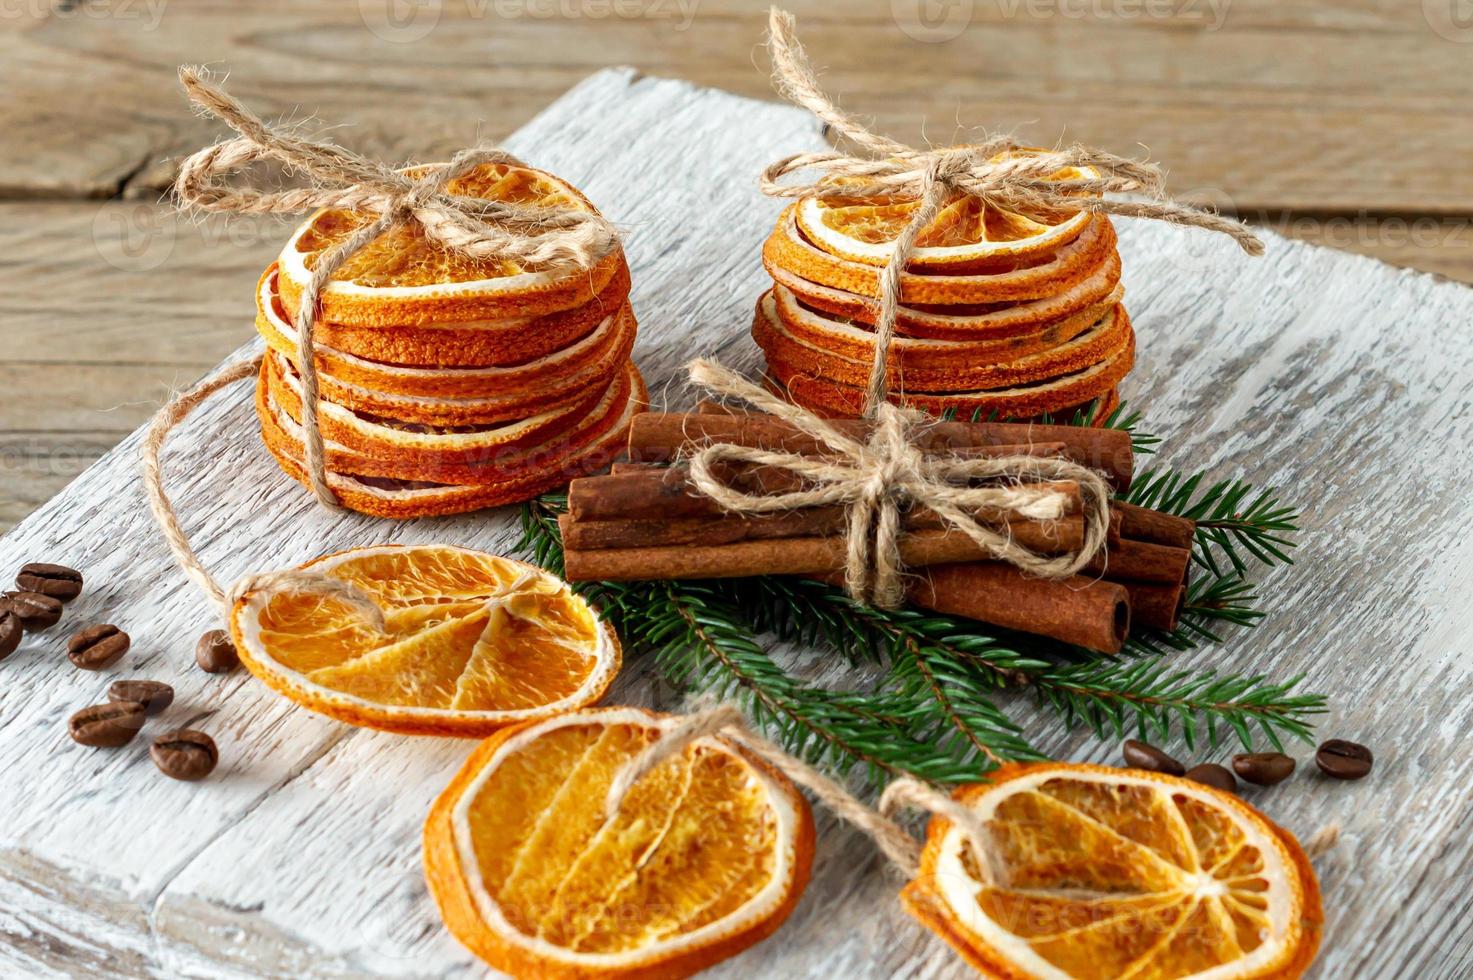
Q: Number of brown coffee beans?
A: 12